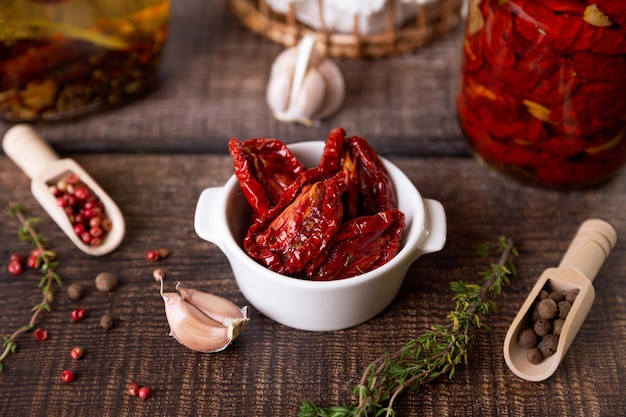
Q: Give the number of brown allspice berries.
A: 14